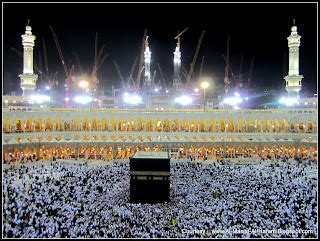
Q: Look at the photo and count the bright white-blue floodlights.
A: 6